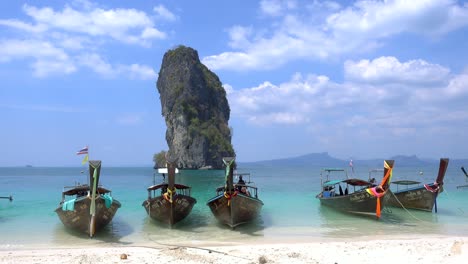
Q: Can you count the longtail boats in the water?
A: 5